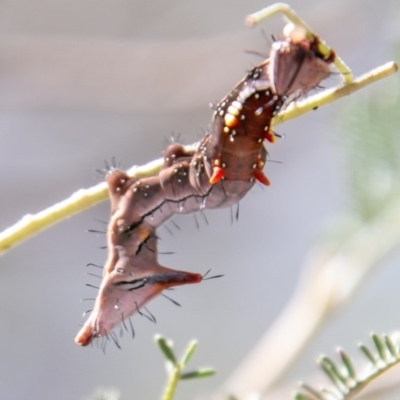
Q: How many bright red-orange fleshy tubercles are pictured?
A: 3